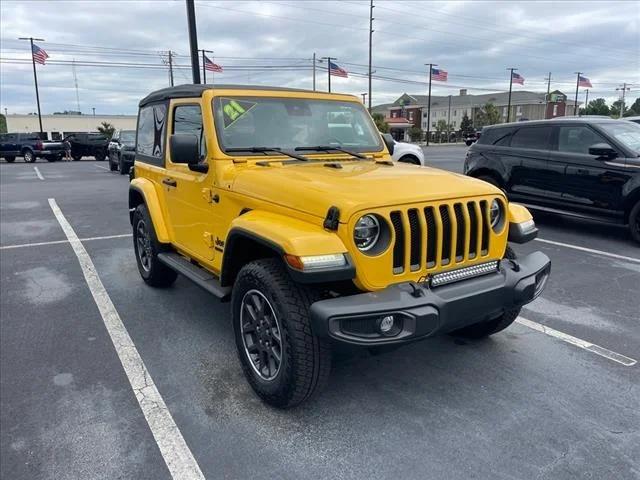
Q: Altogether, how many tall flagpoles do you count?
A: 6